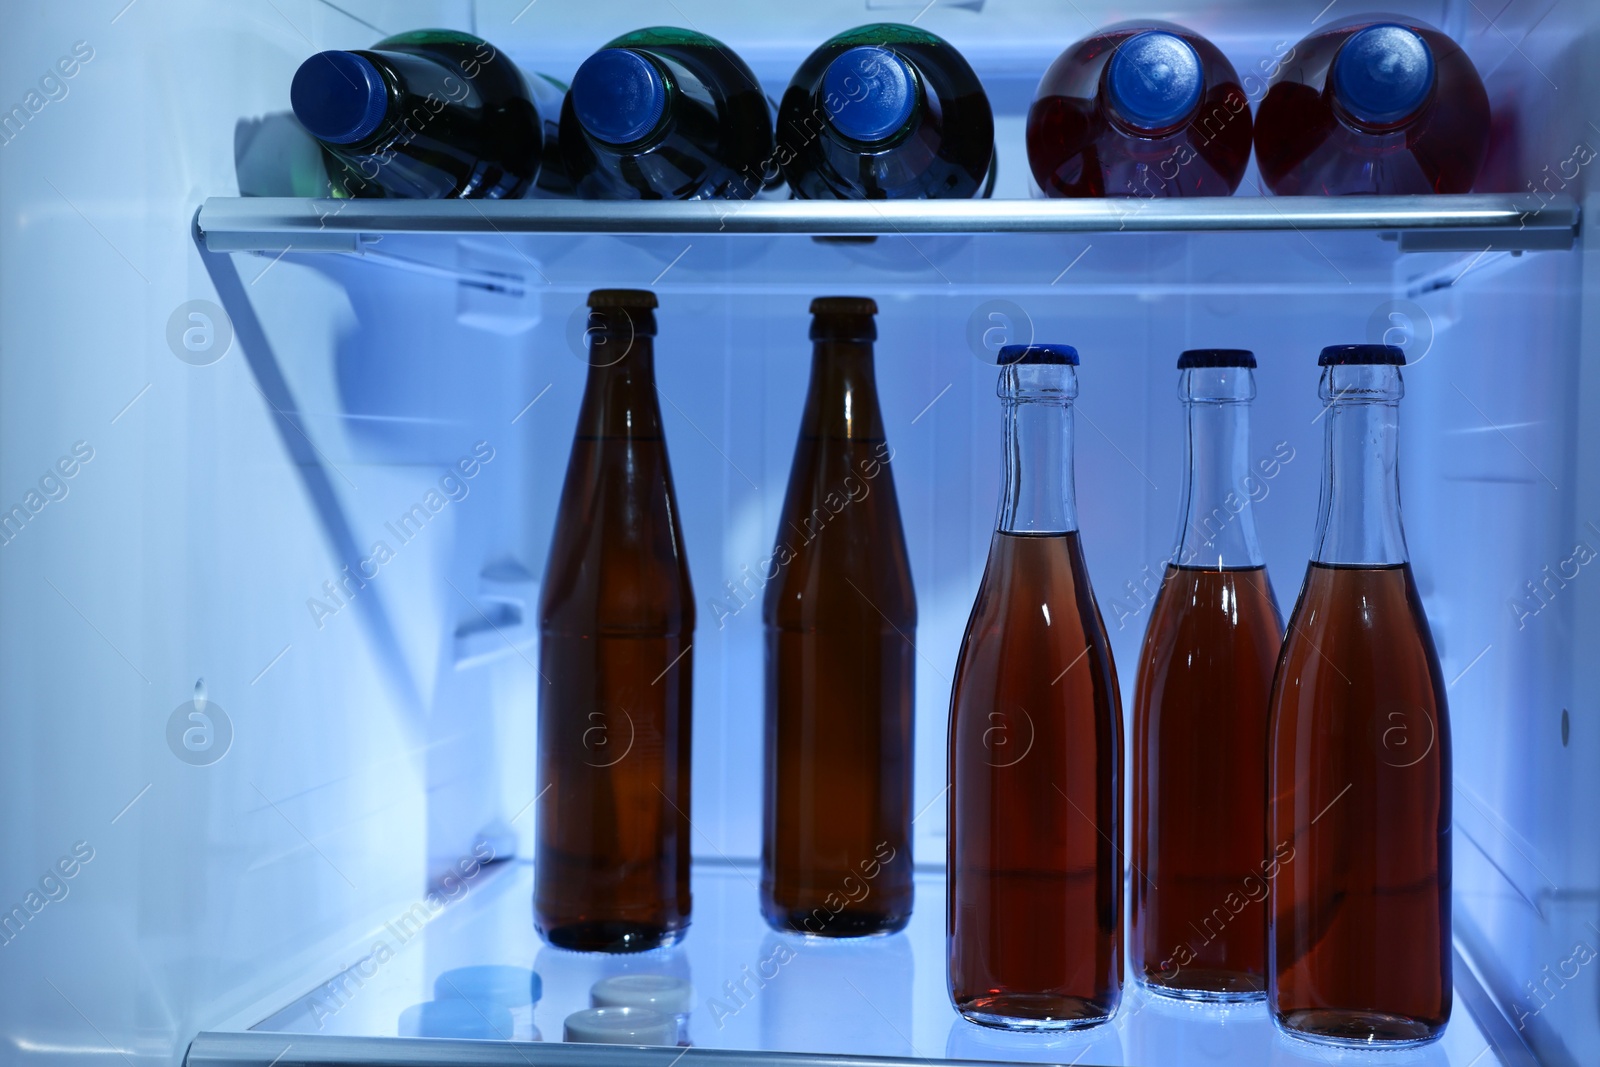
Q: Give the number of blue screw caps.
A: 5